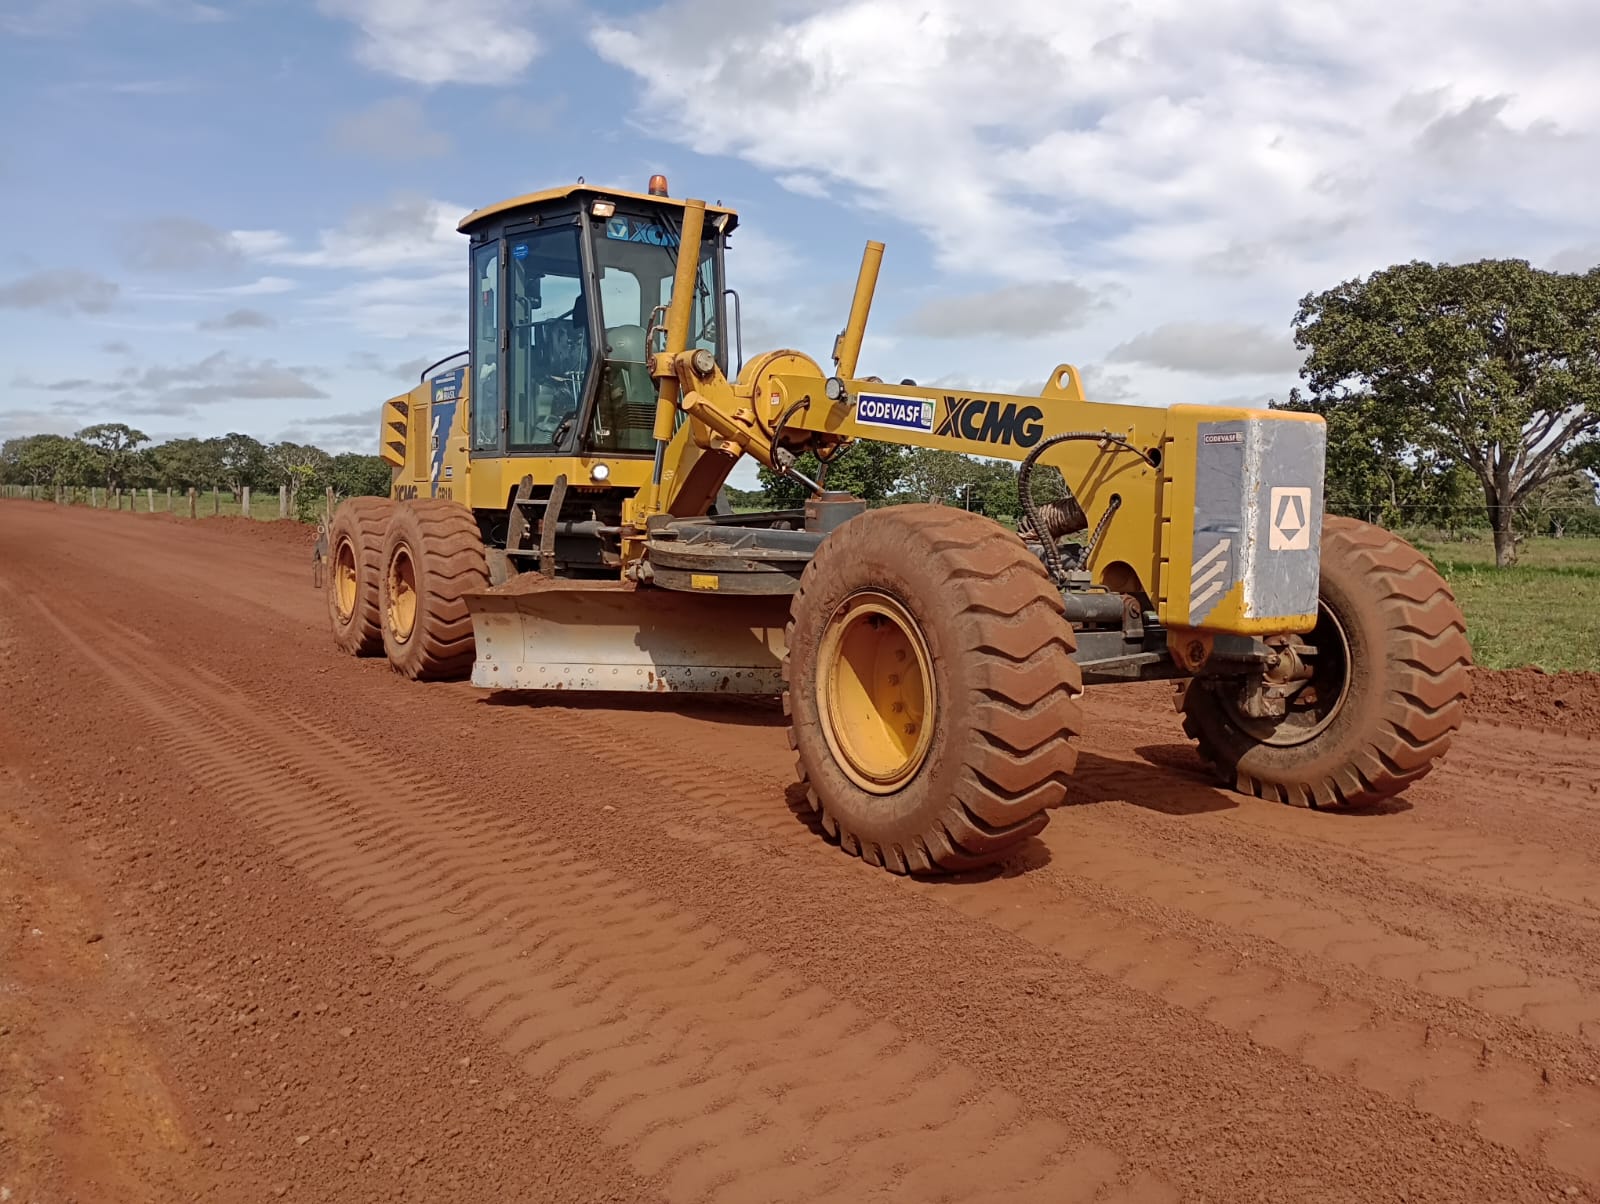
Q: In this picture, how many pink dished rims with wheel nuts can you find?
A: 0